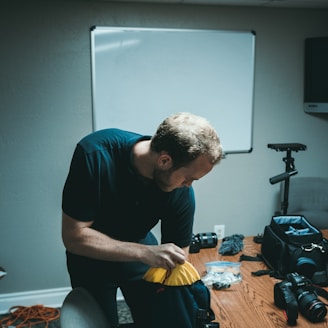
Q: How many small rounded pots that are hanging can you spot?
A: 0